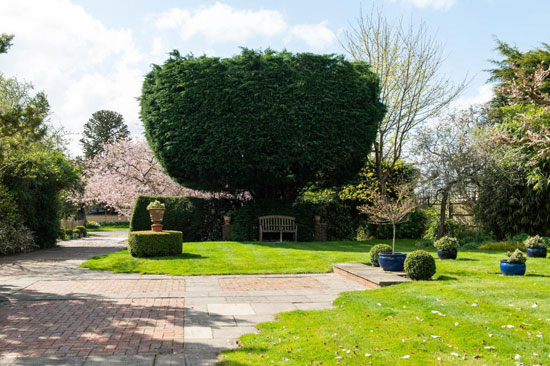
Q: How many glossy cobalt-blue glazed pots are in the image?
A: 4